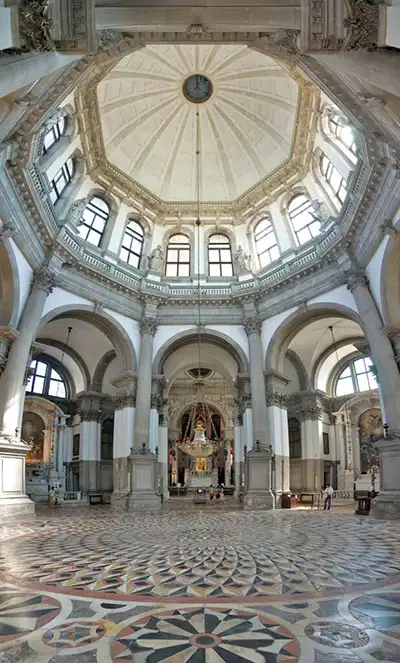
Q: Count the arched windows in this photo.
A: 12